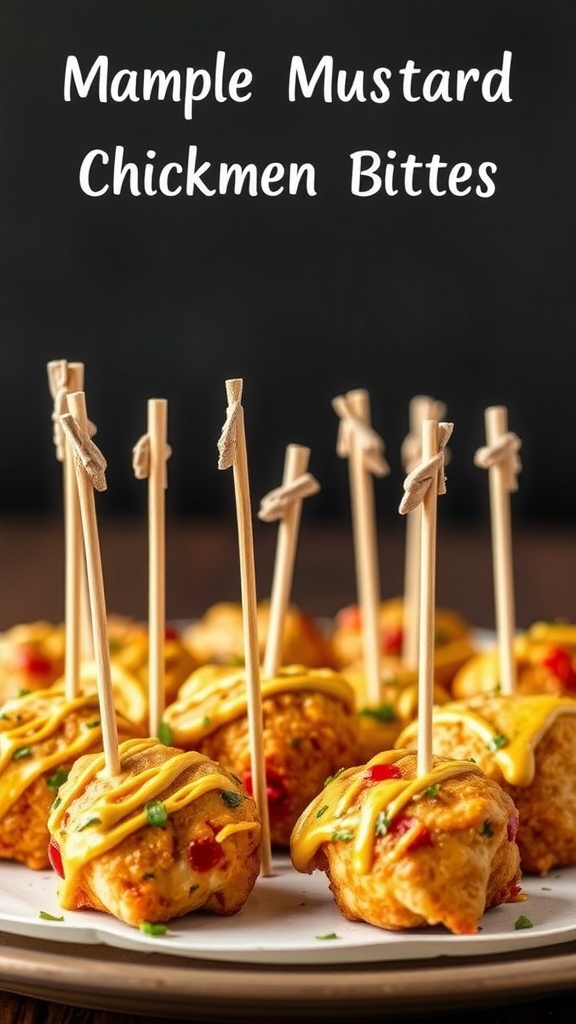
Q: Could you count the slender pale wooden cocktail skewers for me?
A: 9